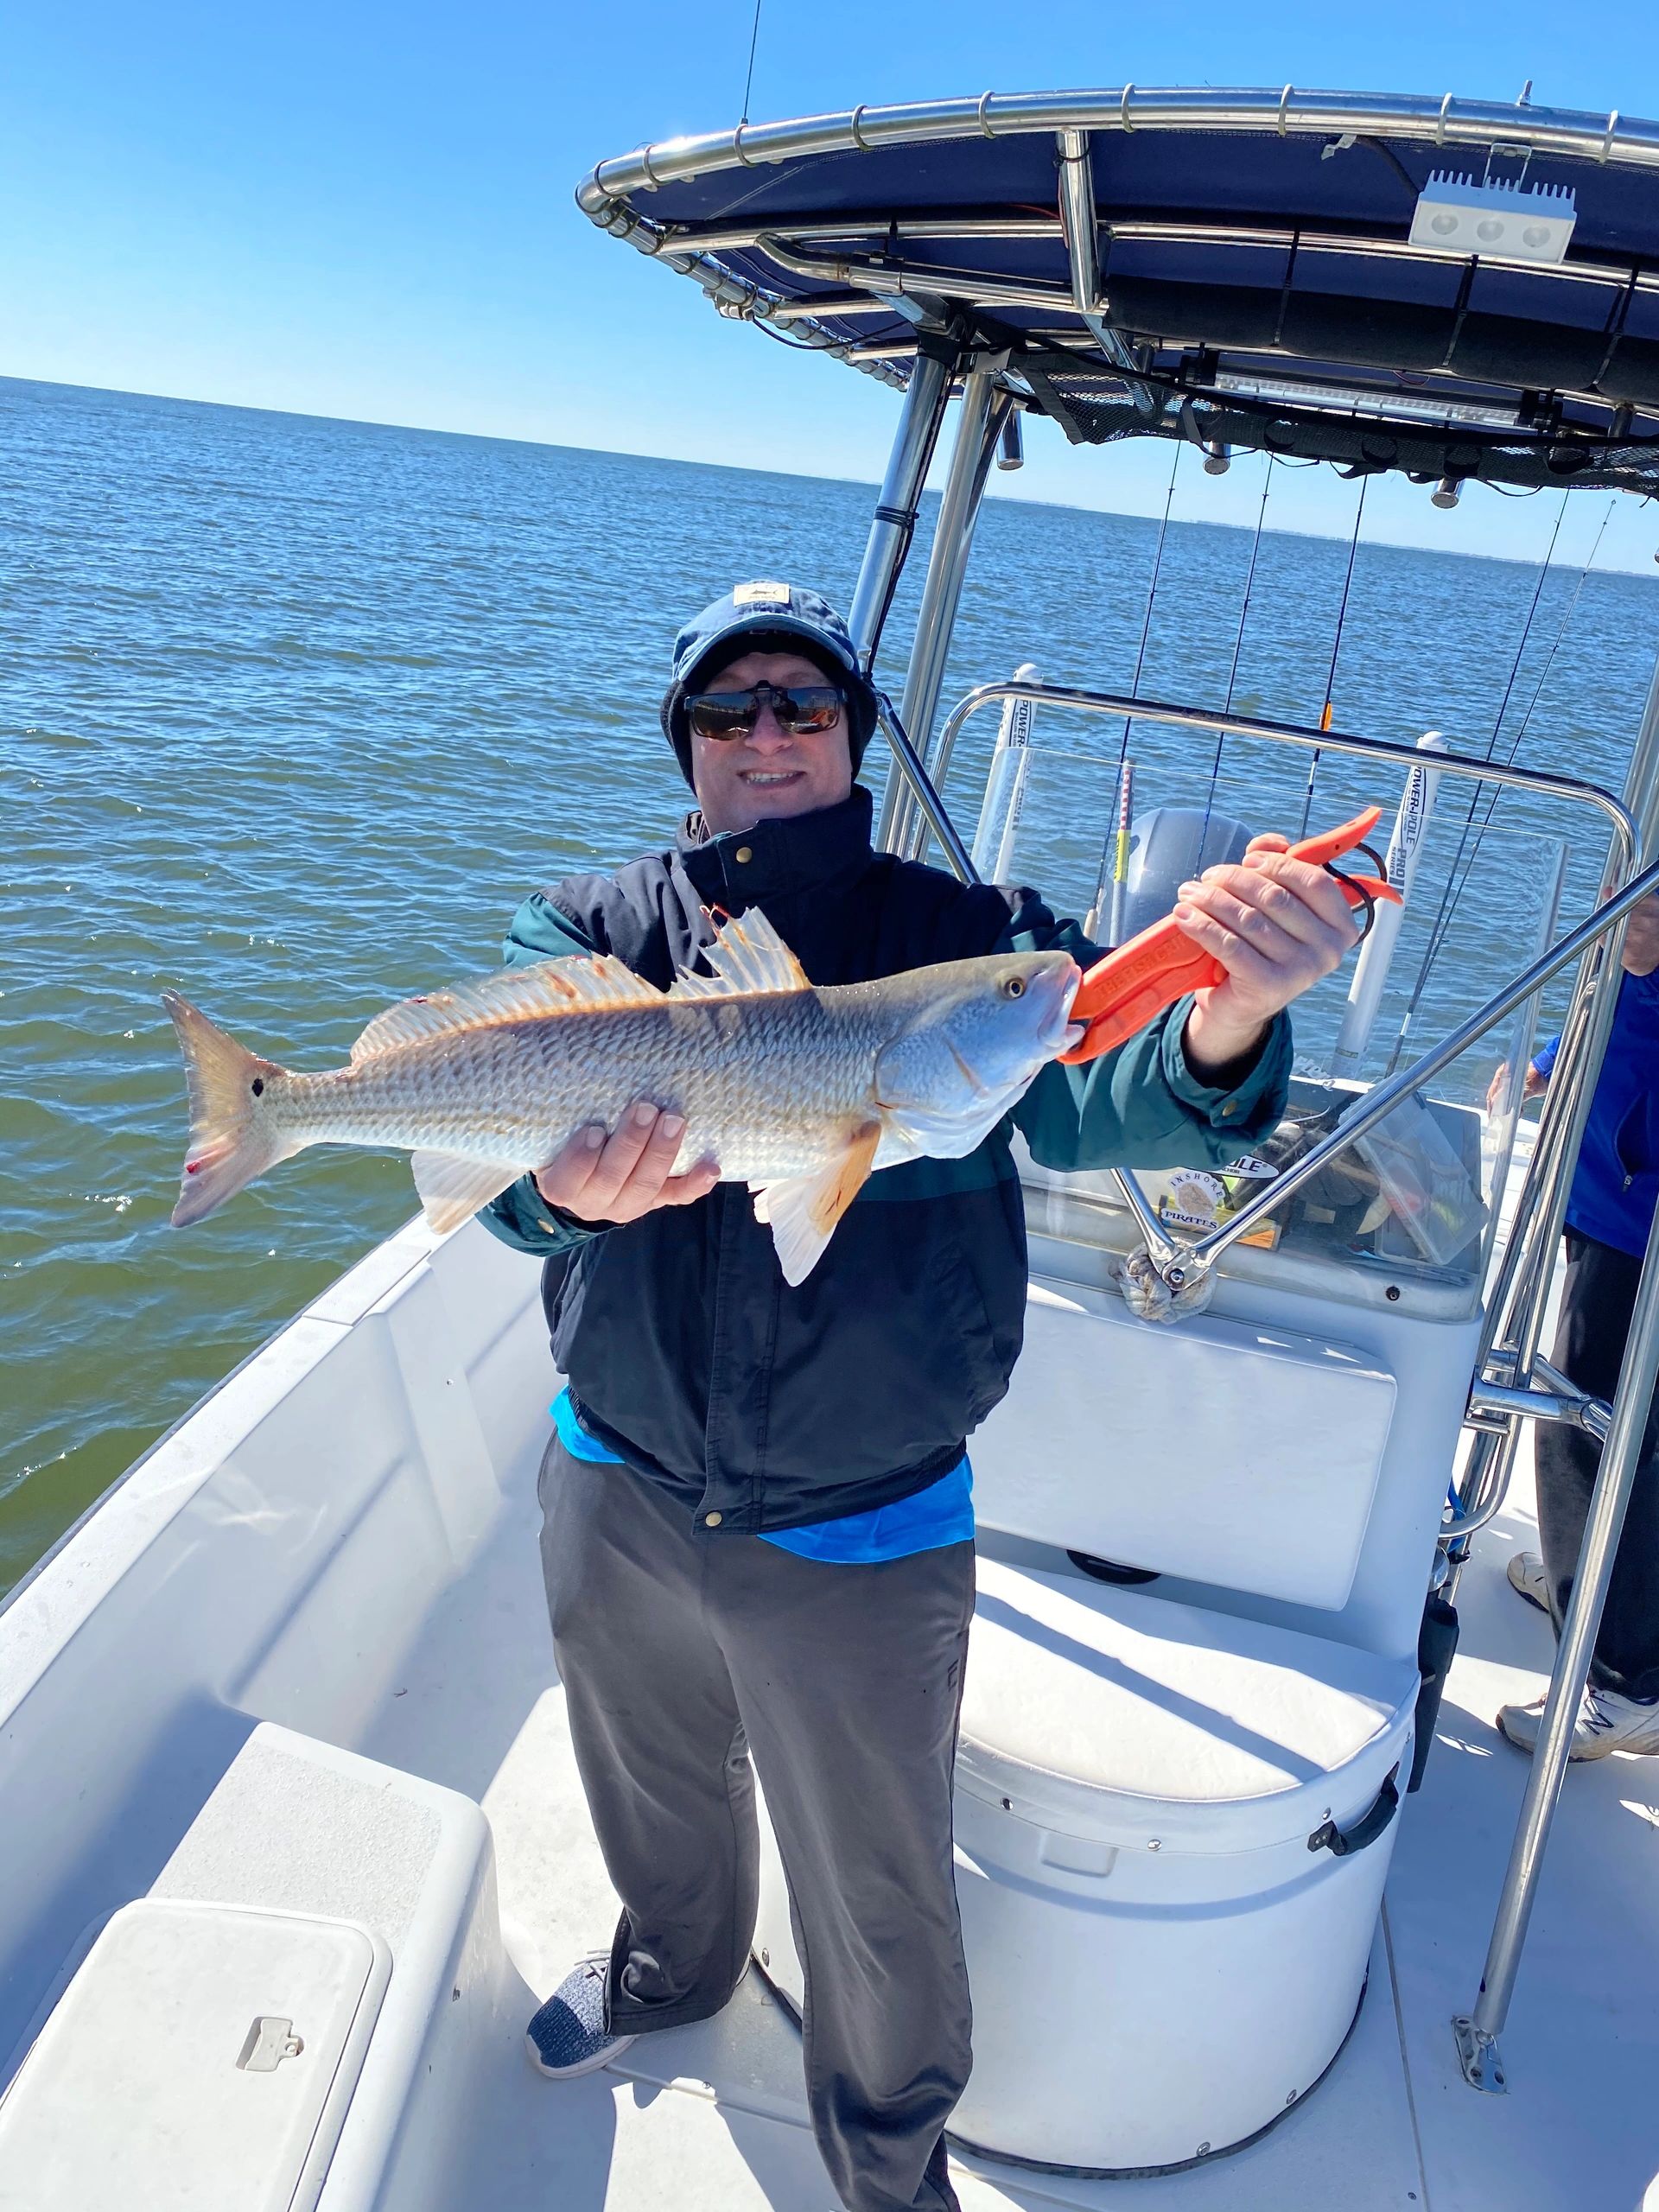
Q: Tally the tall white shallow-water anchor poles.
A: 2